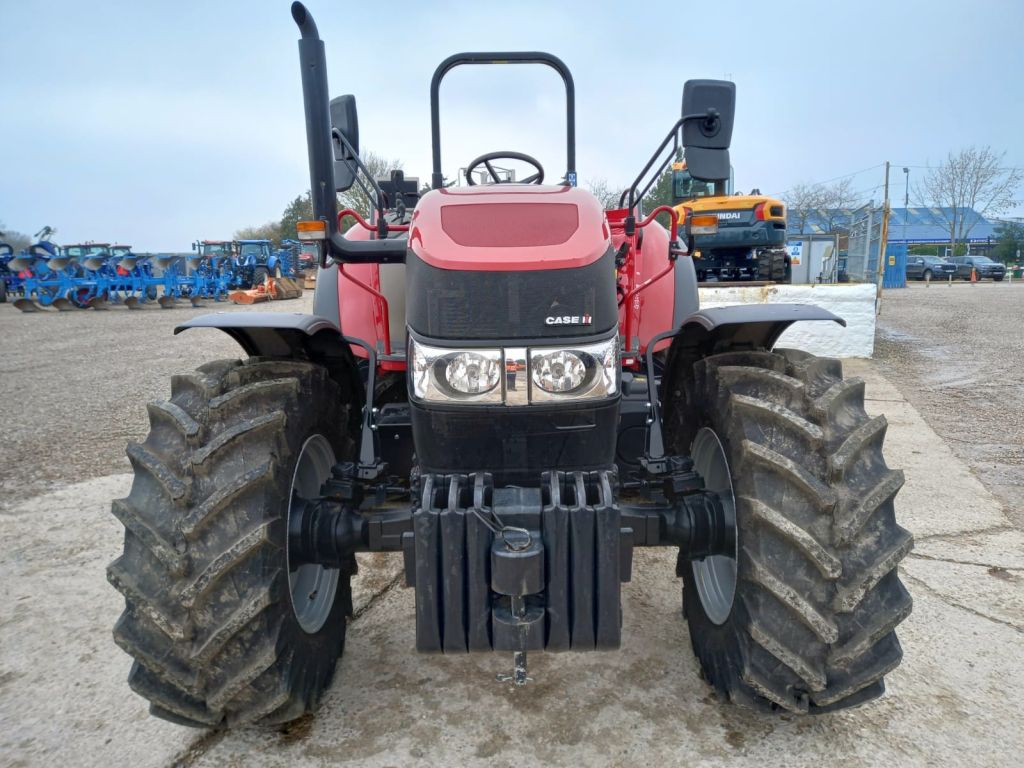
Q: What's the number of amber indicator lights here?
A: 2